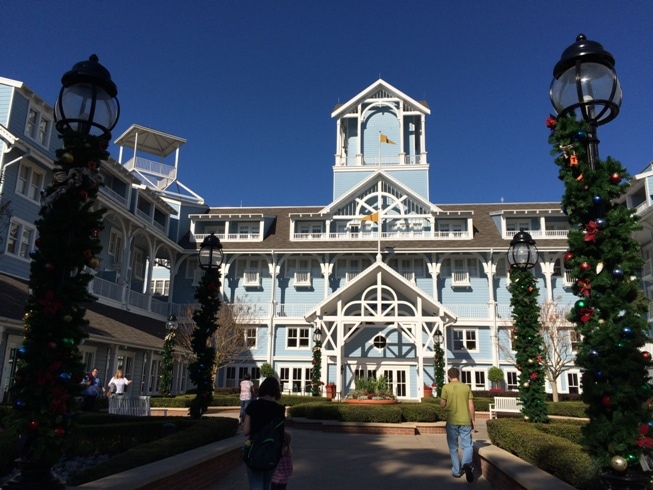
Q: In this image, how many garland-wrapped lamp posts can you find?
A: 7